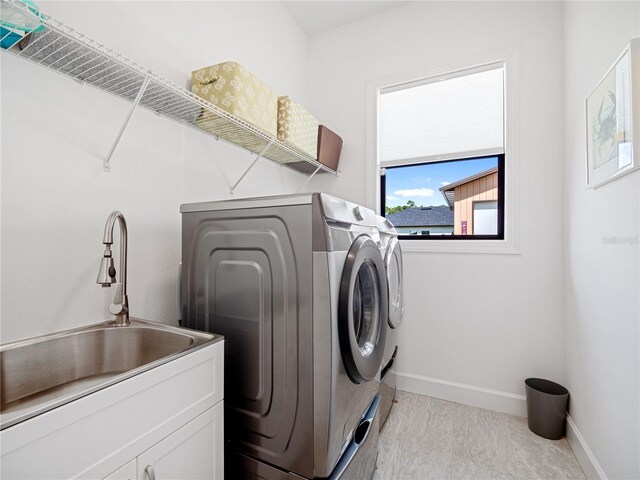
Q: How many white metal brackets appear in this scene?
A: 3